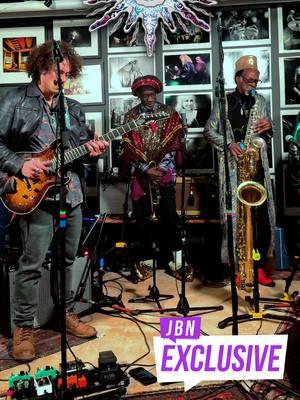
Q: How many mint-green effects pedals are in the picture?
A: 2